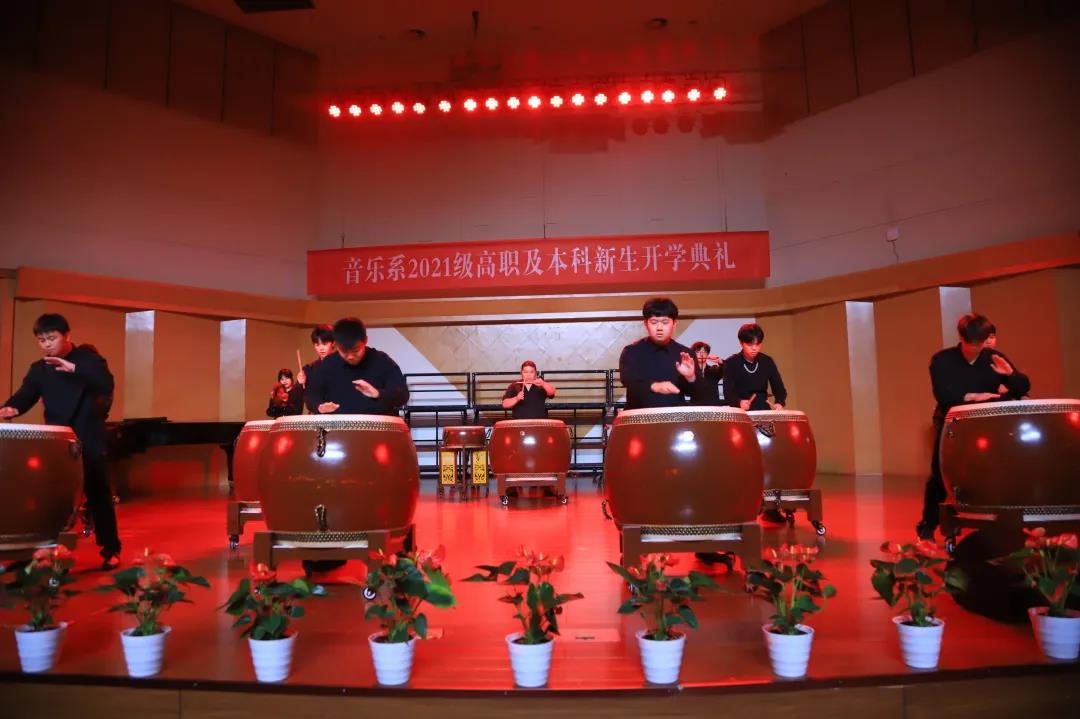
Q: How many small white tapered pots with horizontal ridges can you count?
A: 9